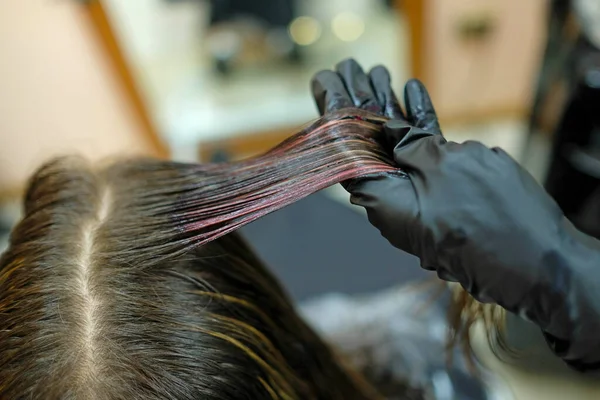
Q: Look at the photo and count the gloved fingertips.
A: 4